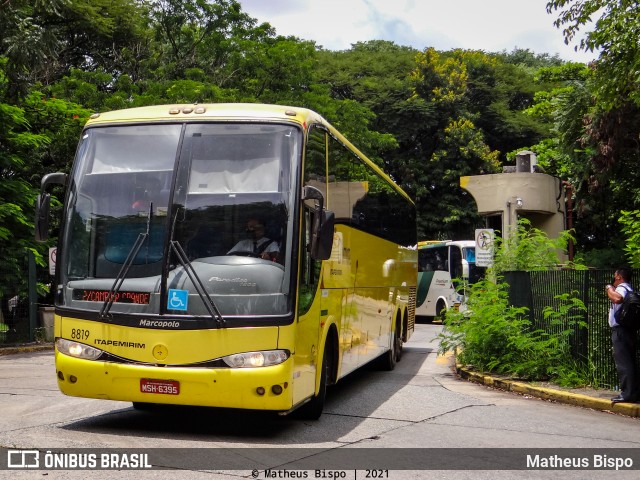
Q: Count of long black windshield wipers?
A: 2